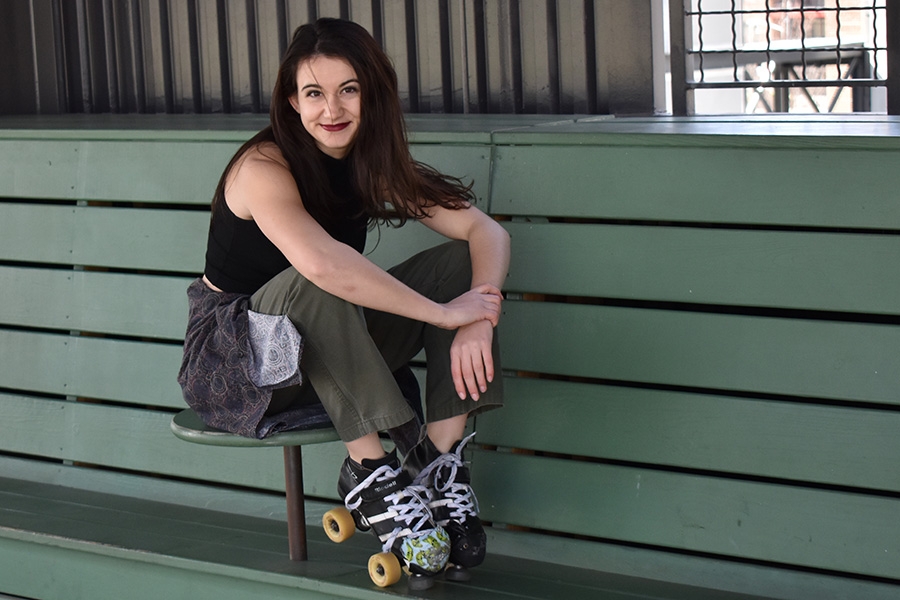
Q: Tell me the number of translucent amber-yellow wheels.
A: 2